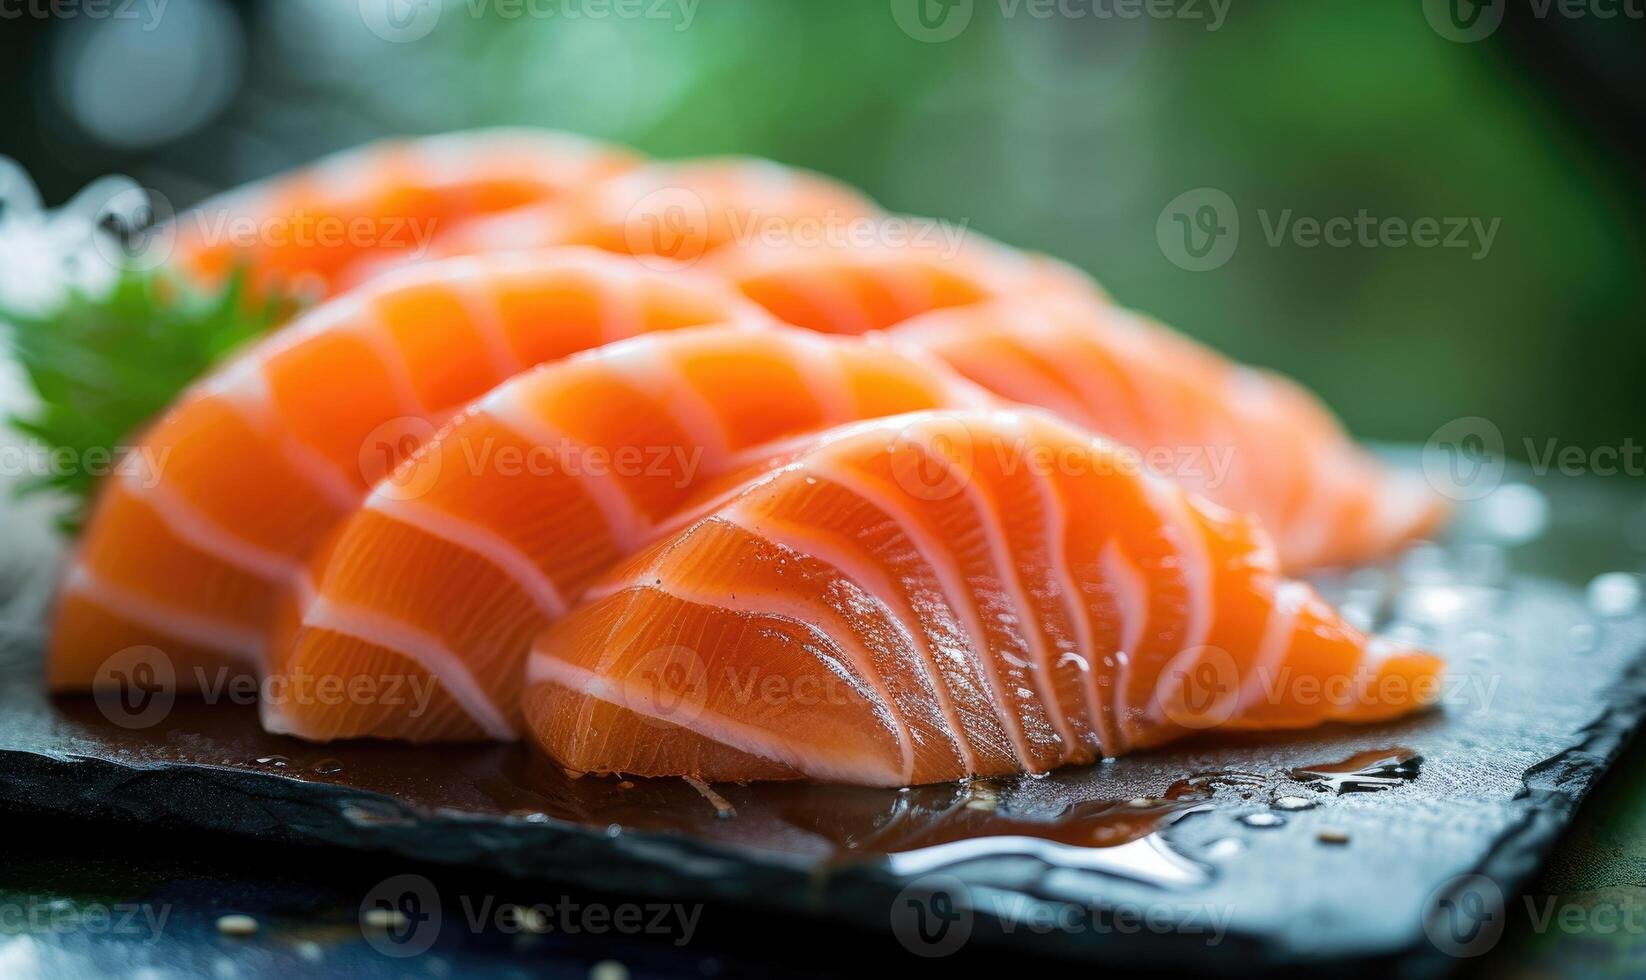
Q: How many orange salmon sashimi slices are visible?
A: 7